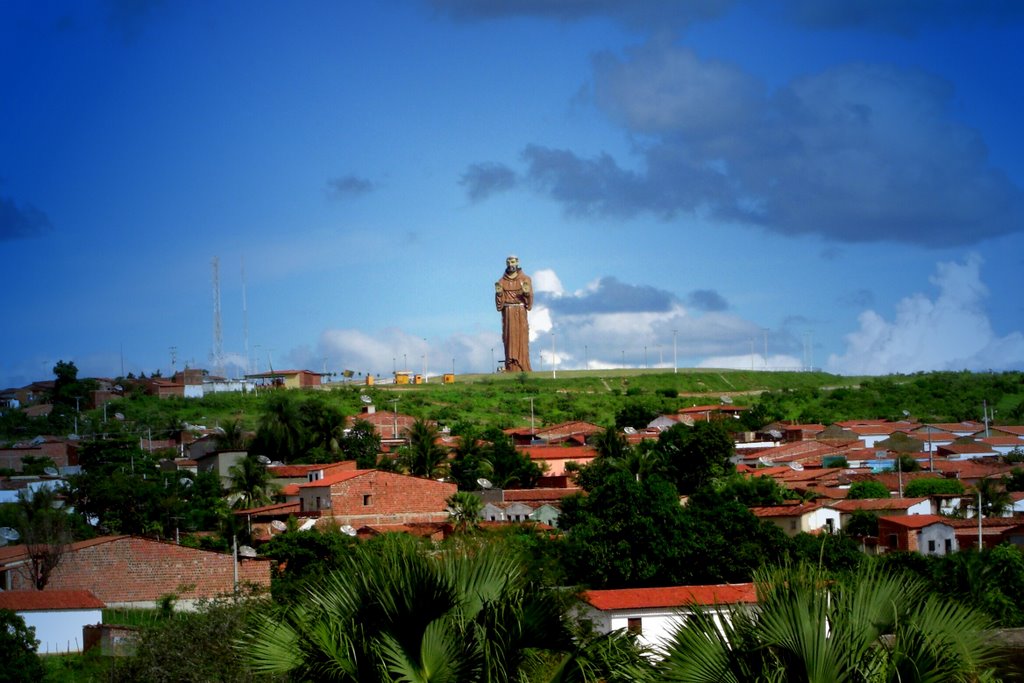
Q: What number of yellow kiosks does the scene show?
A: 4